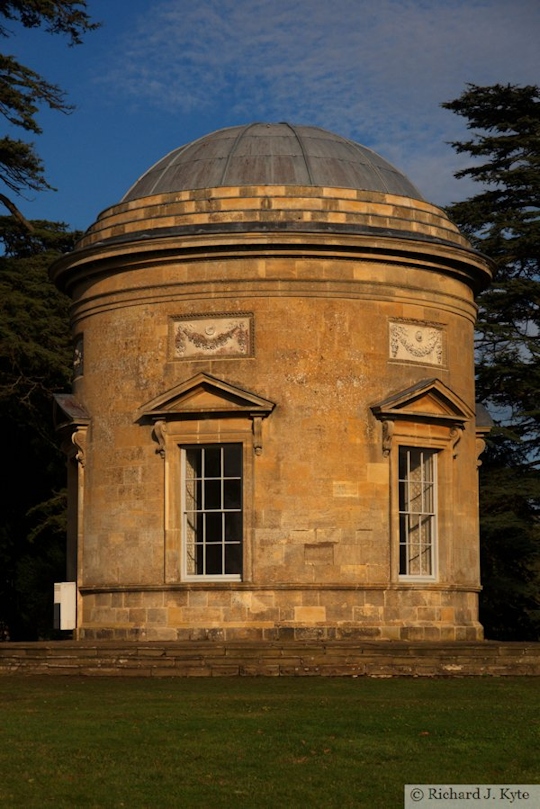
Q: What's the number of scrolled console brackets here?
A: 6